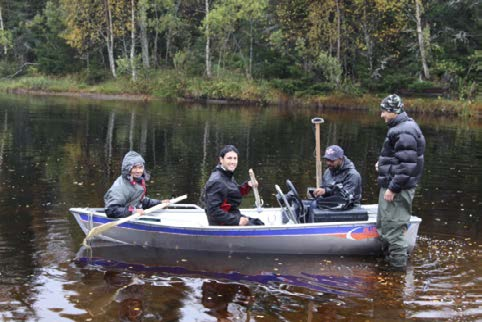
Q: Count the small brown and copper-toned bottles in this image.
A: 0